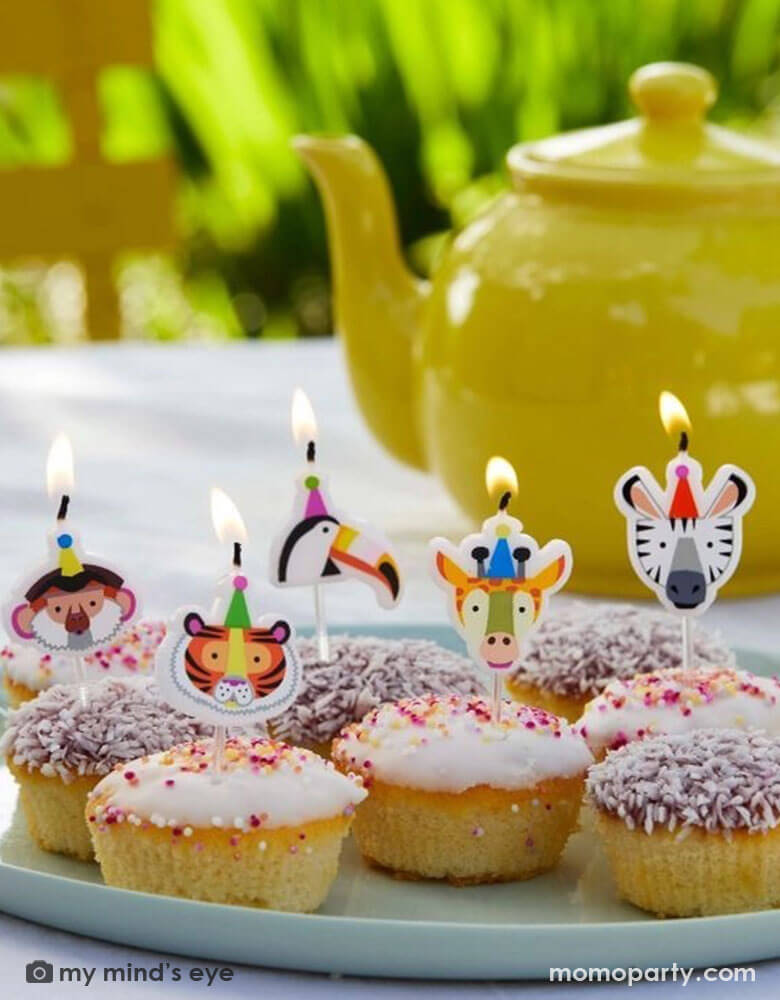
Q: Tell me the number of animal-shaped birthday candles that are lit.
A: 5